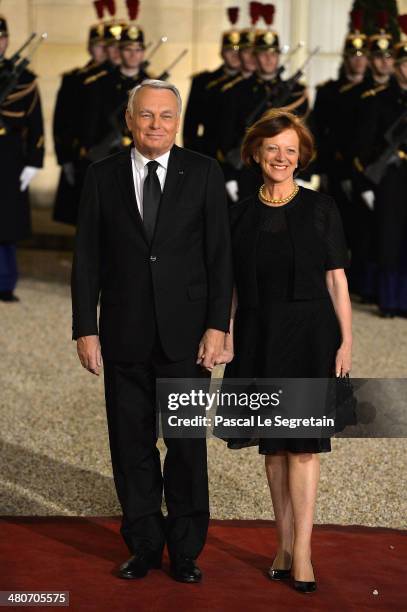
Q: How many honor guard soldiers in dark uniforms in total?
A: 10